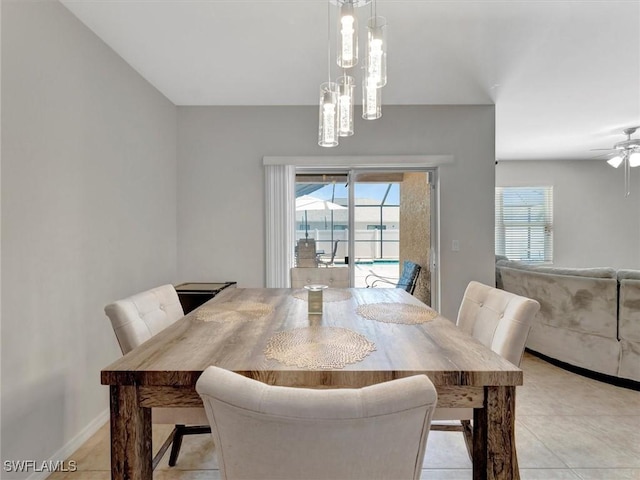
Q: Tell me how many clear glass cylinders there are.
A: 5